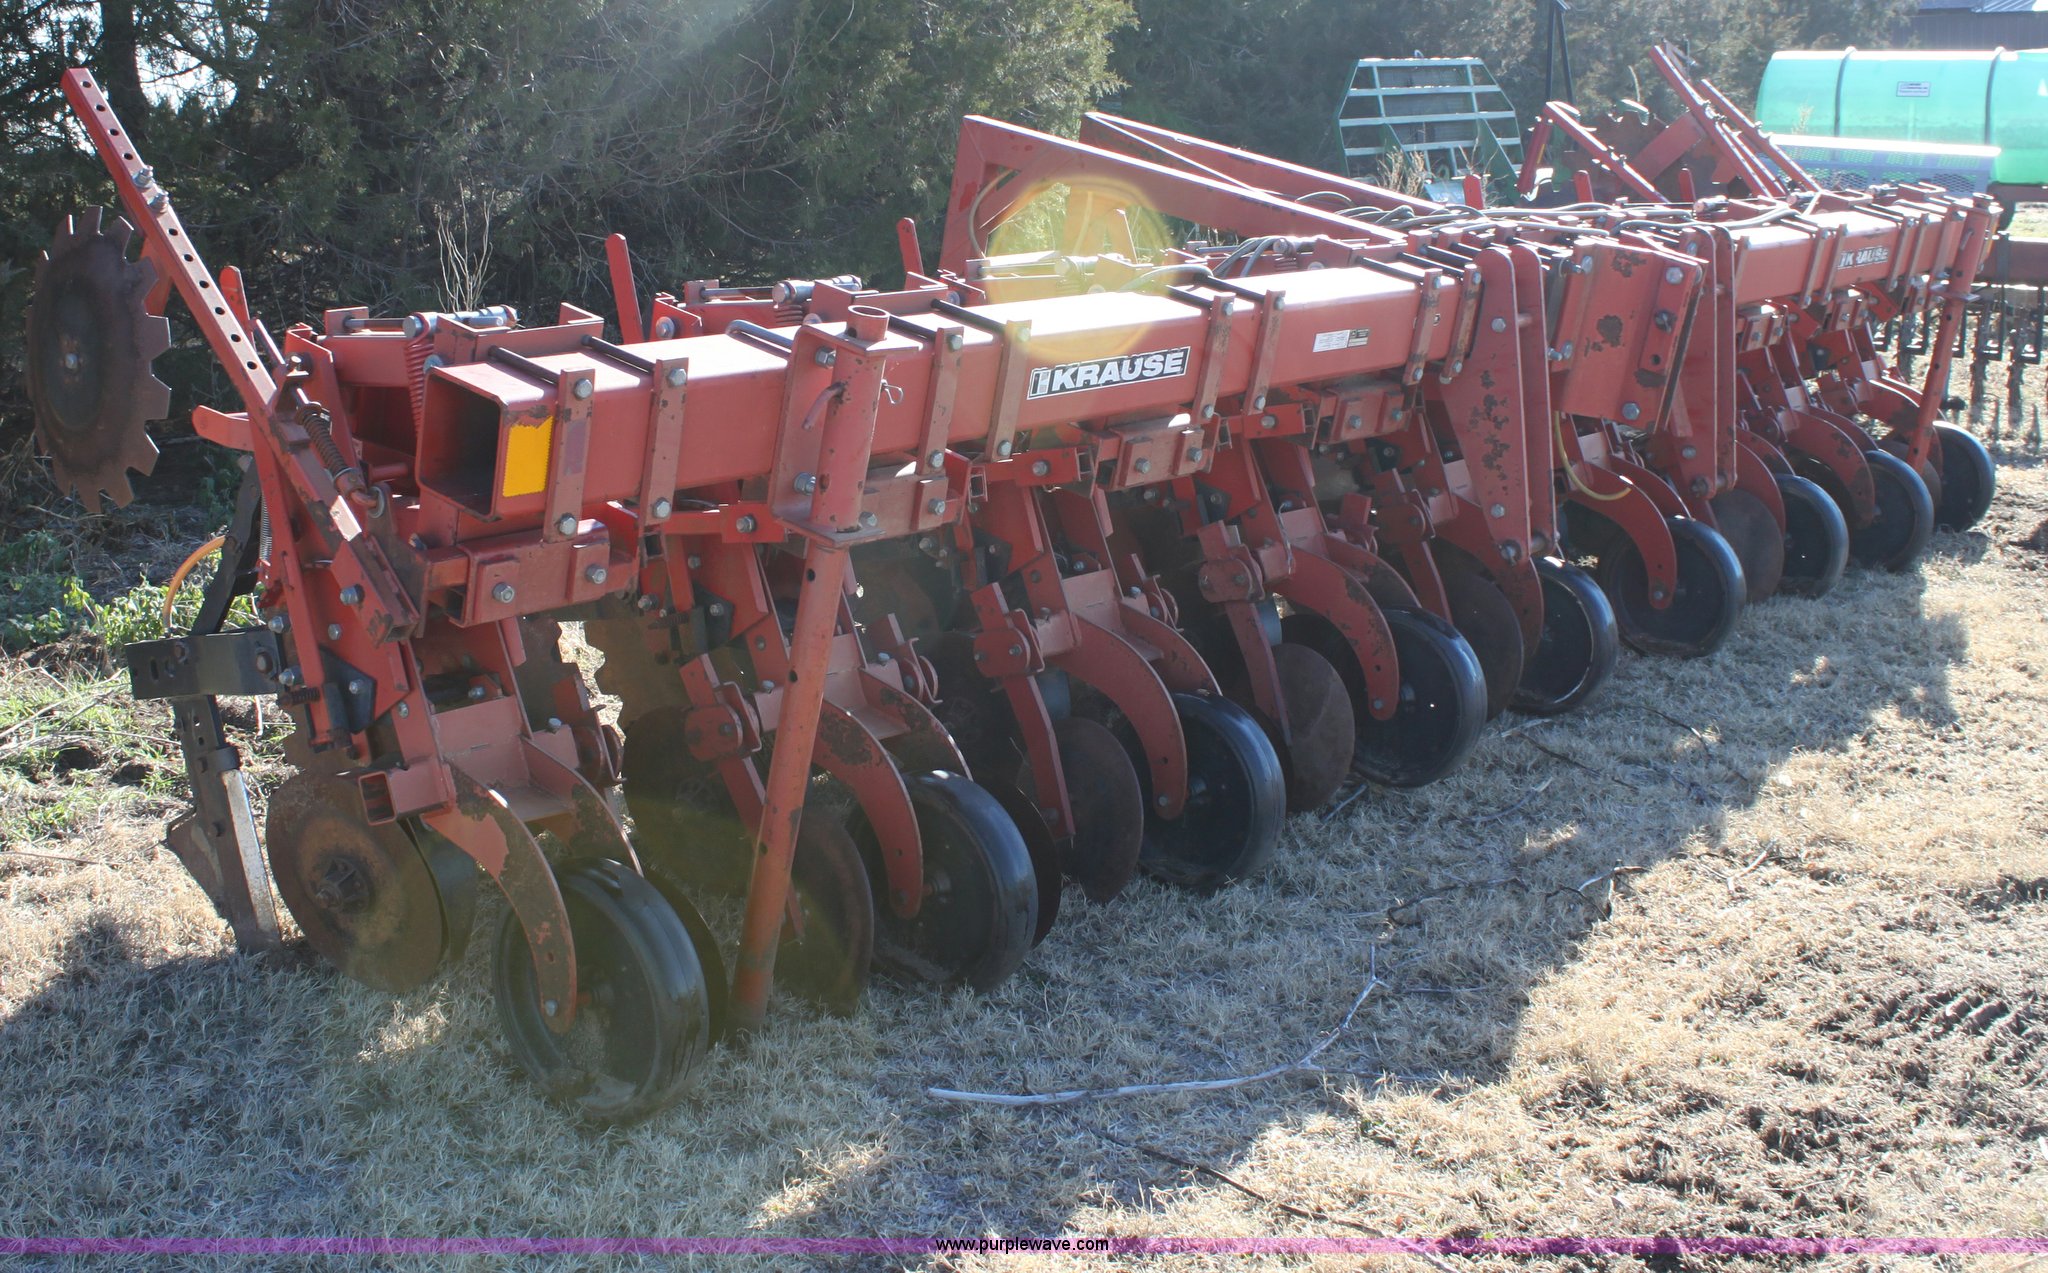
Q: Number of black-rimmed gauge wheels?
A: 9